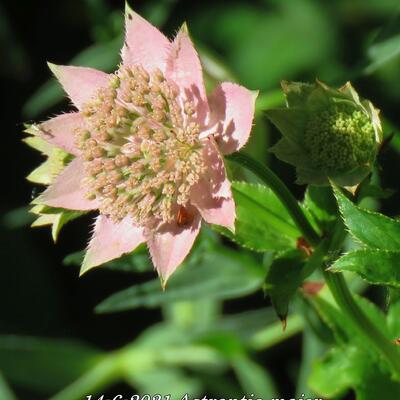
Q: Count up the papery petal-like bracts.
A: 9